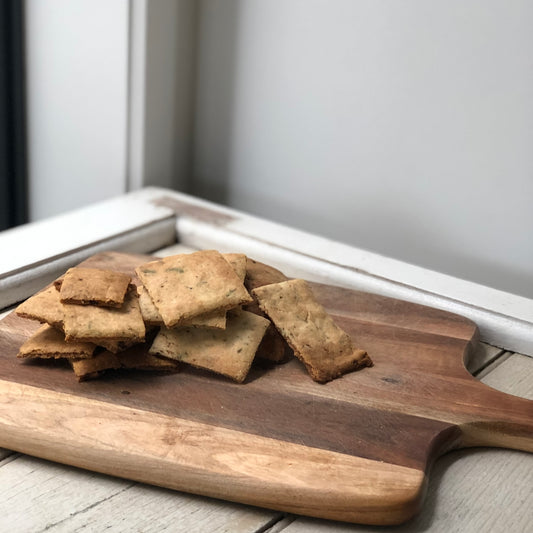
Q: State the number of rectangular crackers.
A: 1